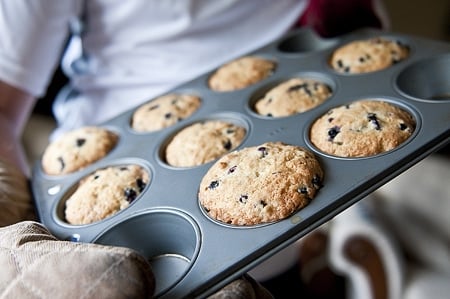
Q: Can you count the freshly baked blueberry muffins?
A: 9